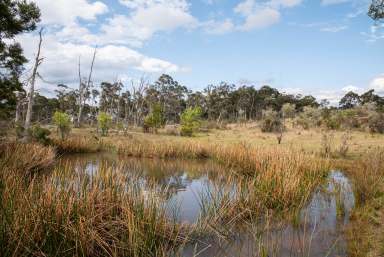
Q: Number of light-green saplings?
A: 4